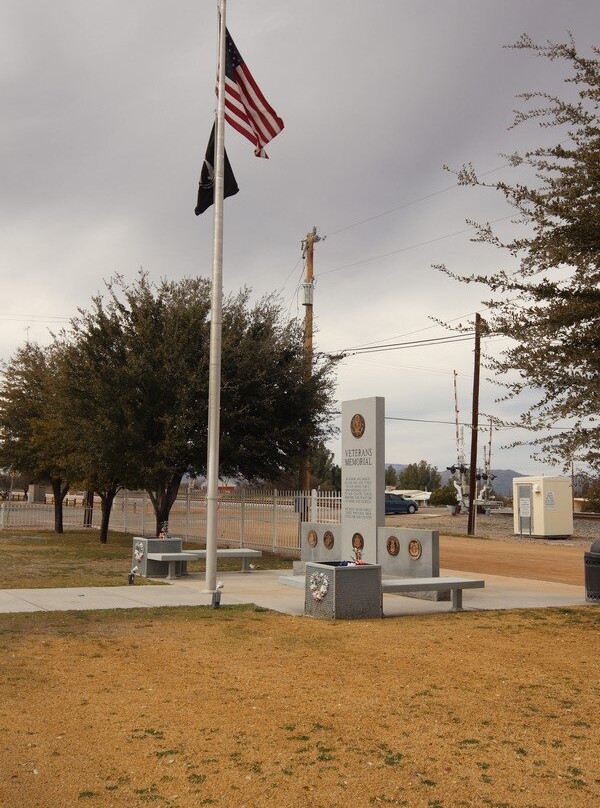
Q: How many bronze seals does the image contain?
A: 6